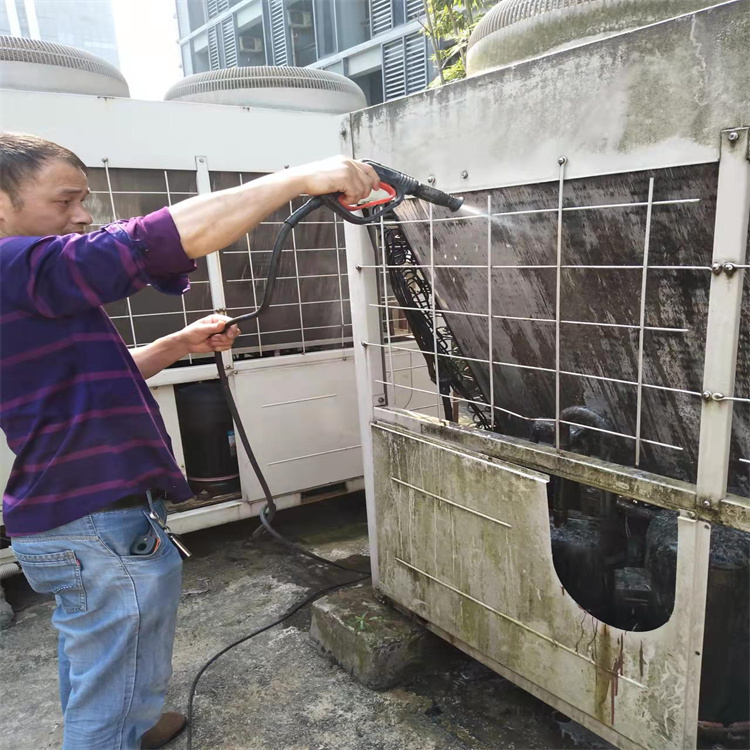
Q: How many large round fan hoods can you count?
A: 3